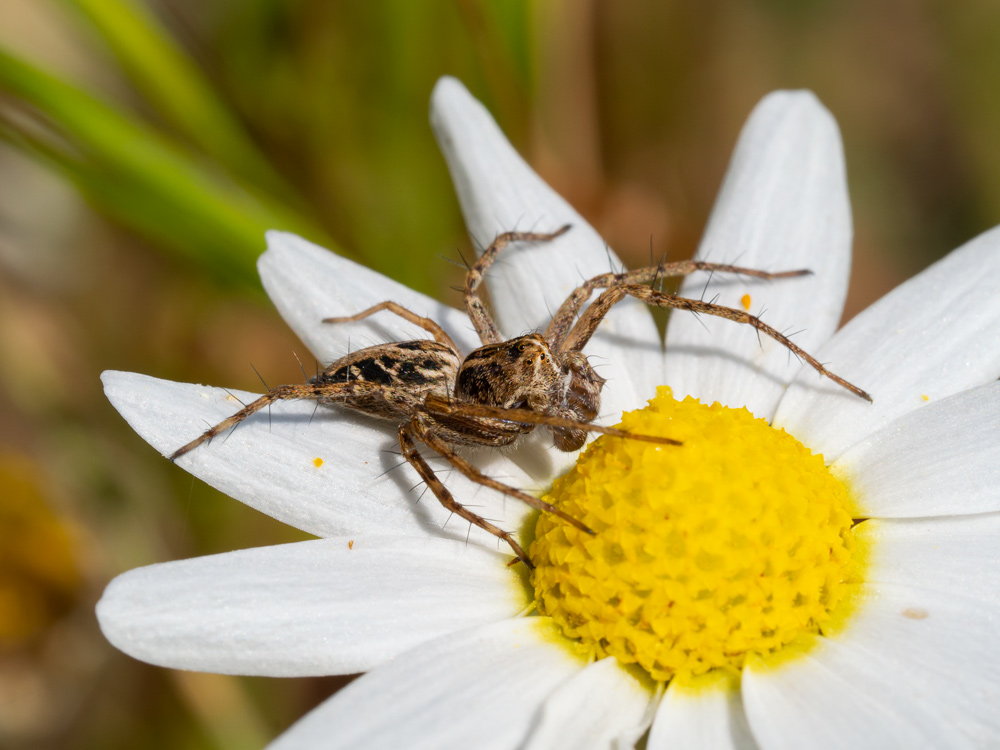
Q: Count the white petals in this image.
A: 13